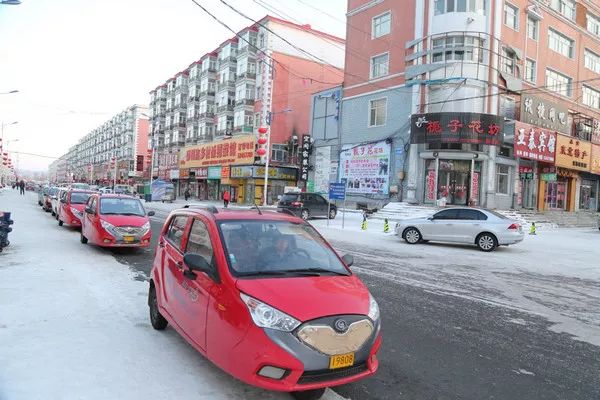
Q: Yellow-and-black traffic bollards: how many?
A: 3